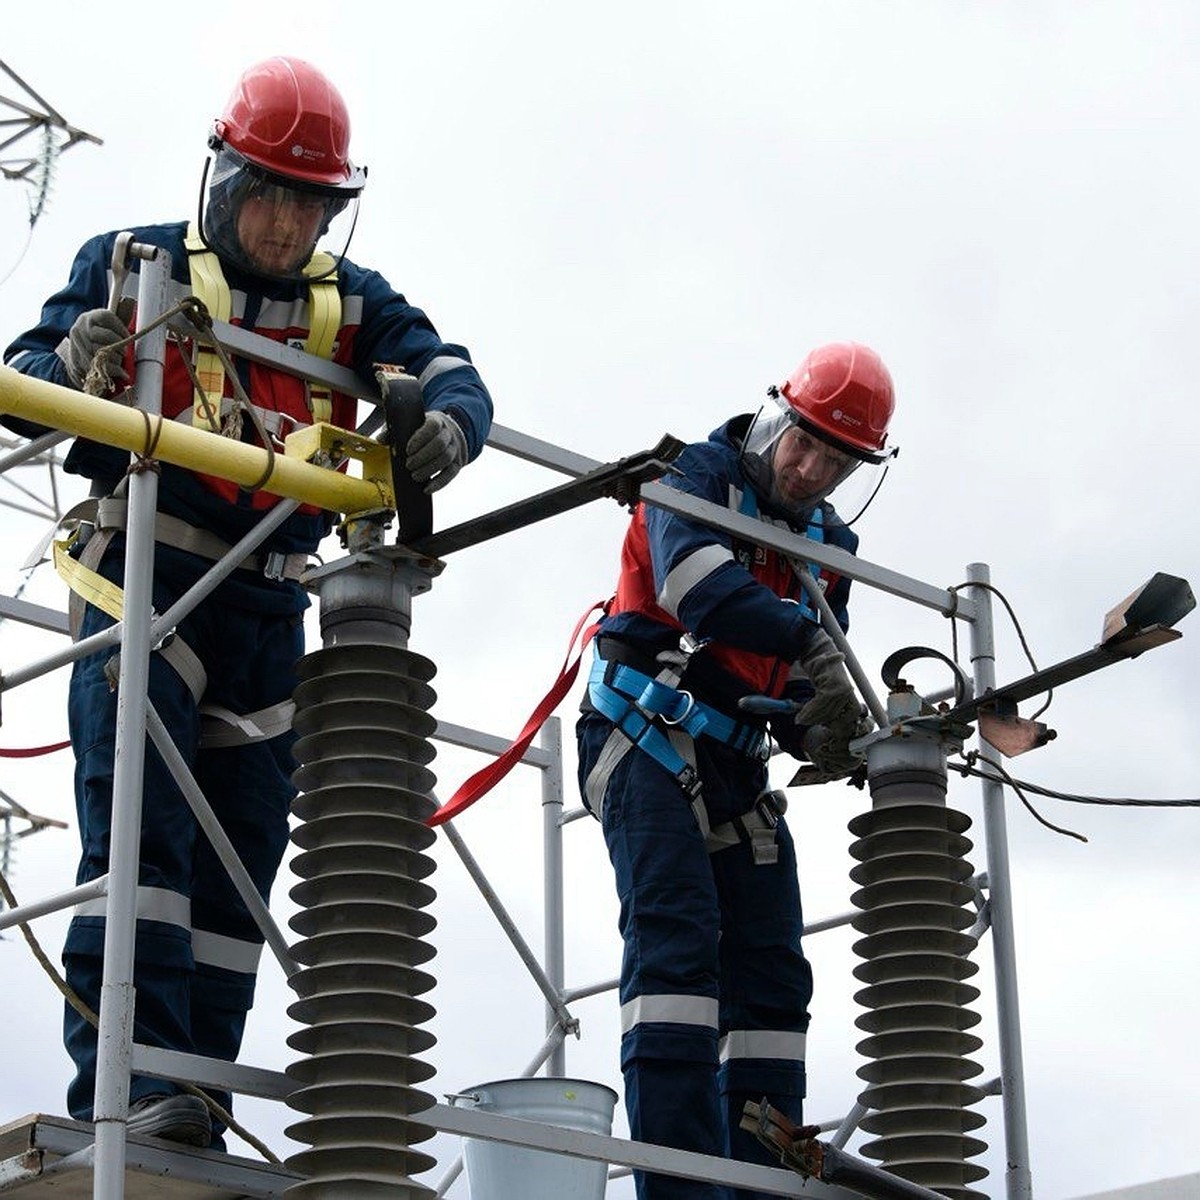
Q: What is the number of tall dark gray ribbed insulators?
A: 2